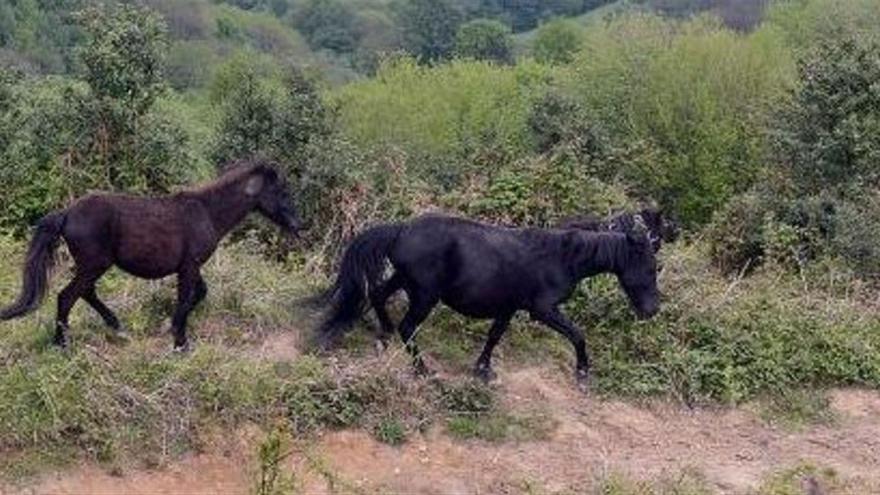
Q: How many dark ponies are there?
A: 3